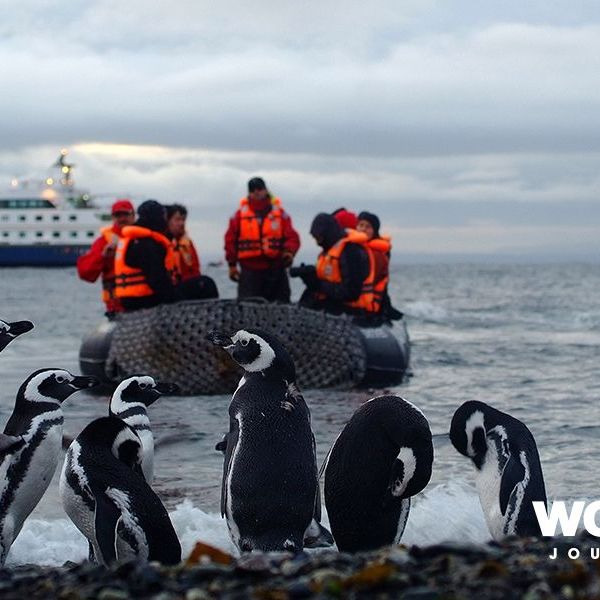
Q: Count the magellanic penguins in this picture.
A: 7